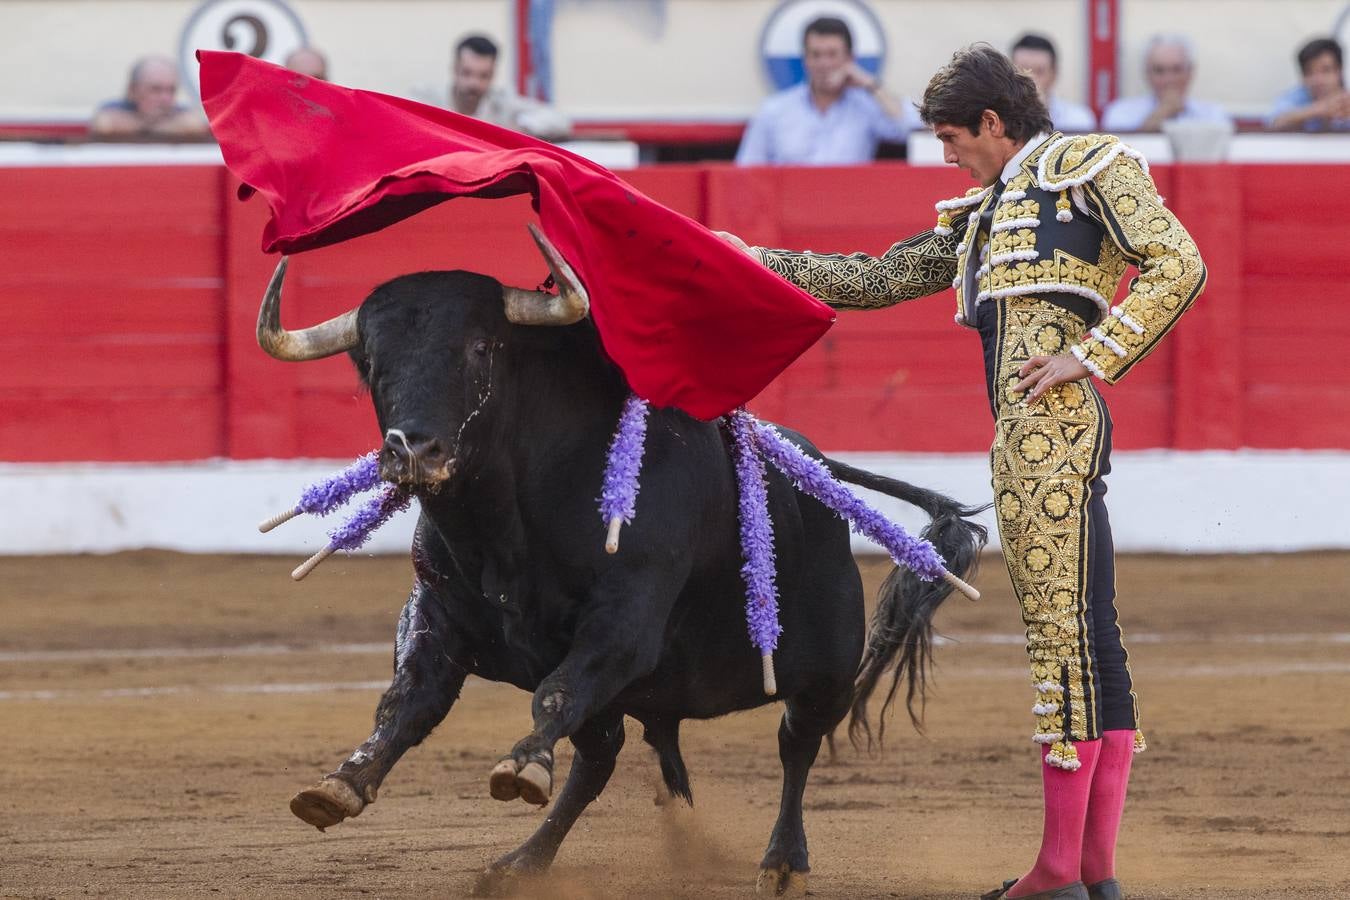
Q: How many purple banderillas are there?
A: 5